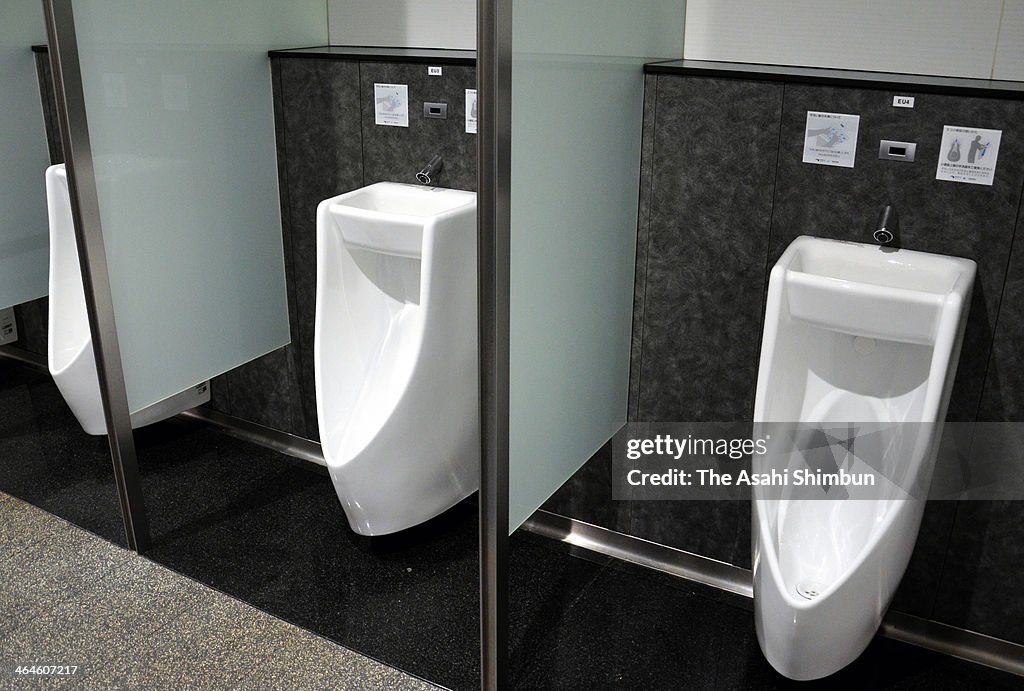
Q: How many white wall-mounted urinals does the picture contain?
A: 3